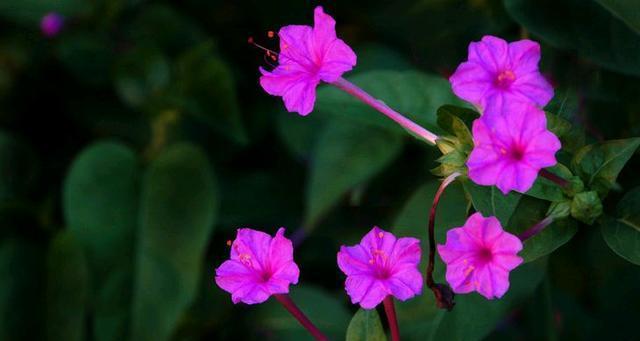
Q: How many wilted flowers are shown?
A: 1